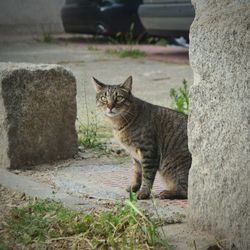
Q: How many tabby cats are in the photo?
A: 1